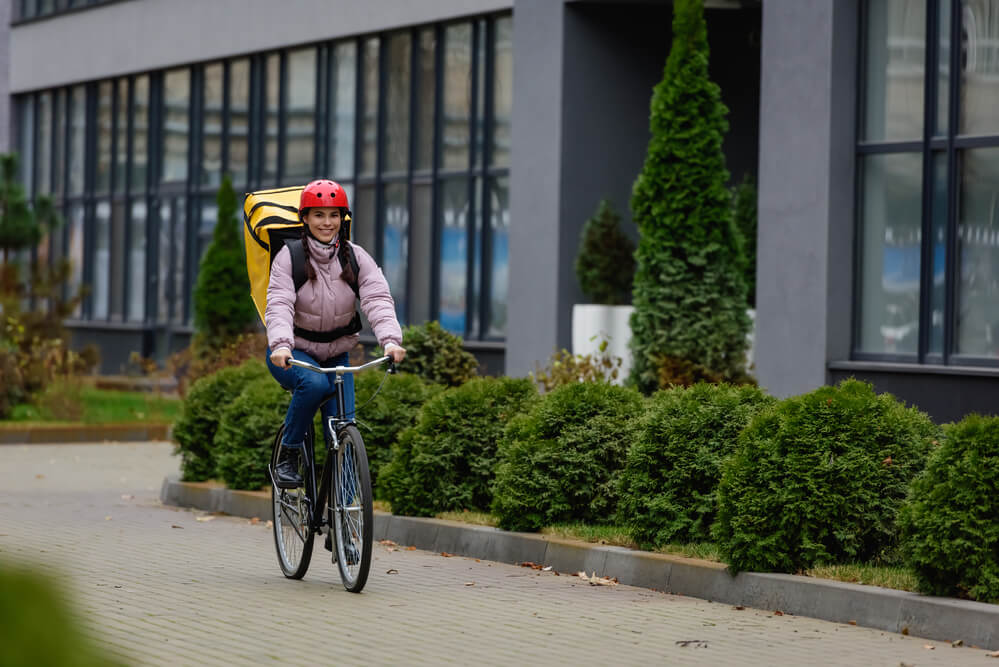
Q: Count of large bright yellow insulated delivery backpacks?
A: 1